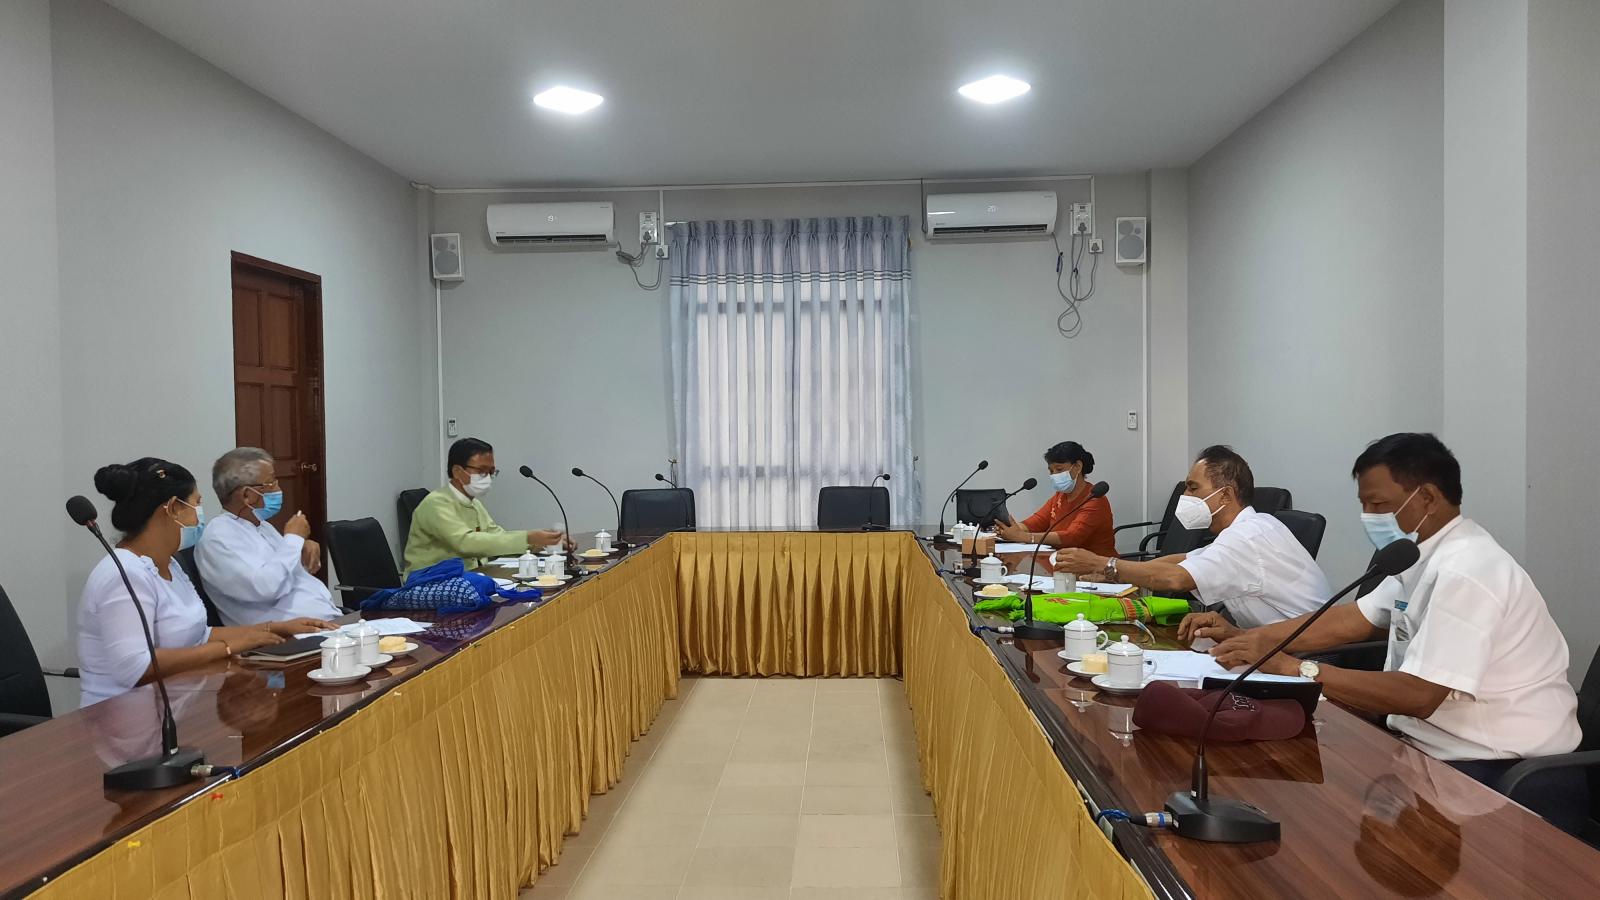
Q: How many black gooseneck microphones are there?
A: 9